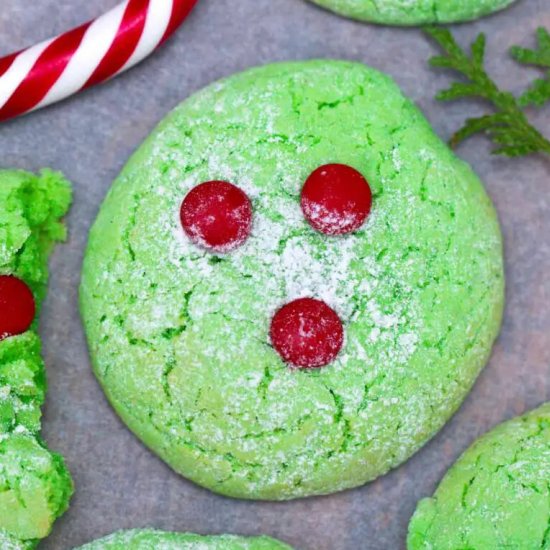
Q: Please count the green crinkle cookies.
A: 5